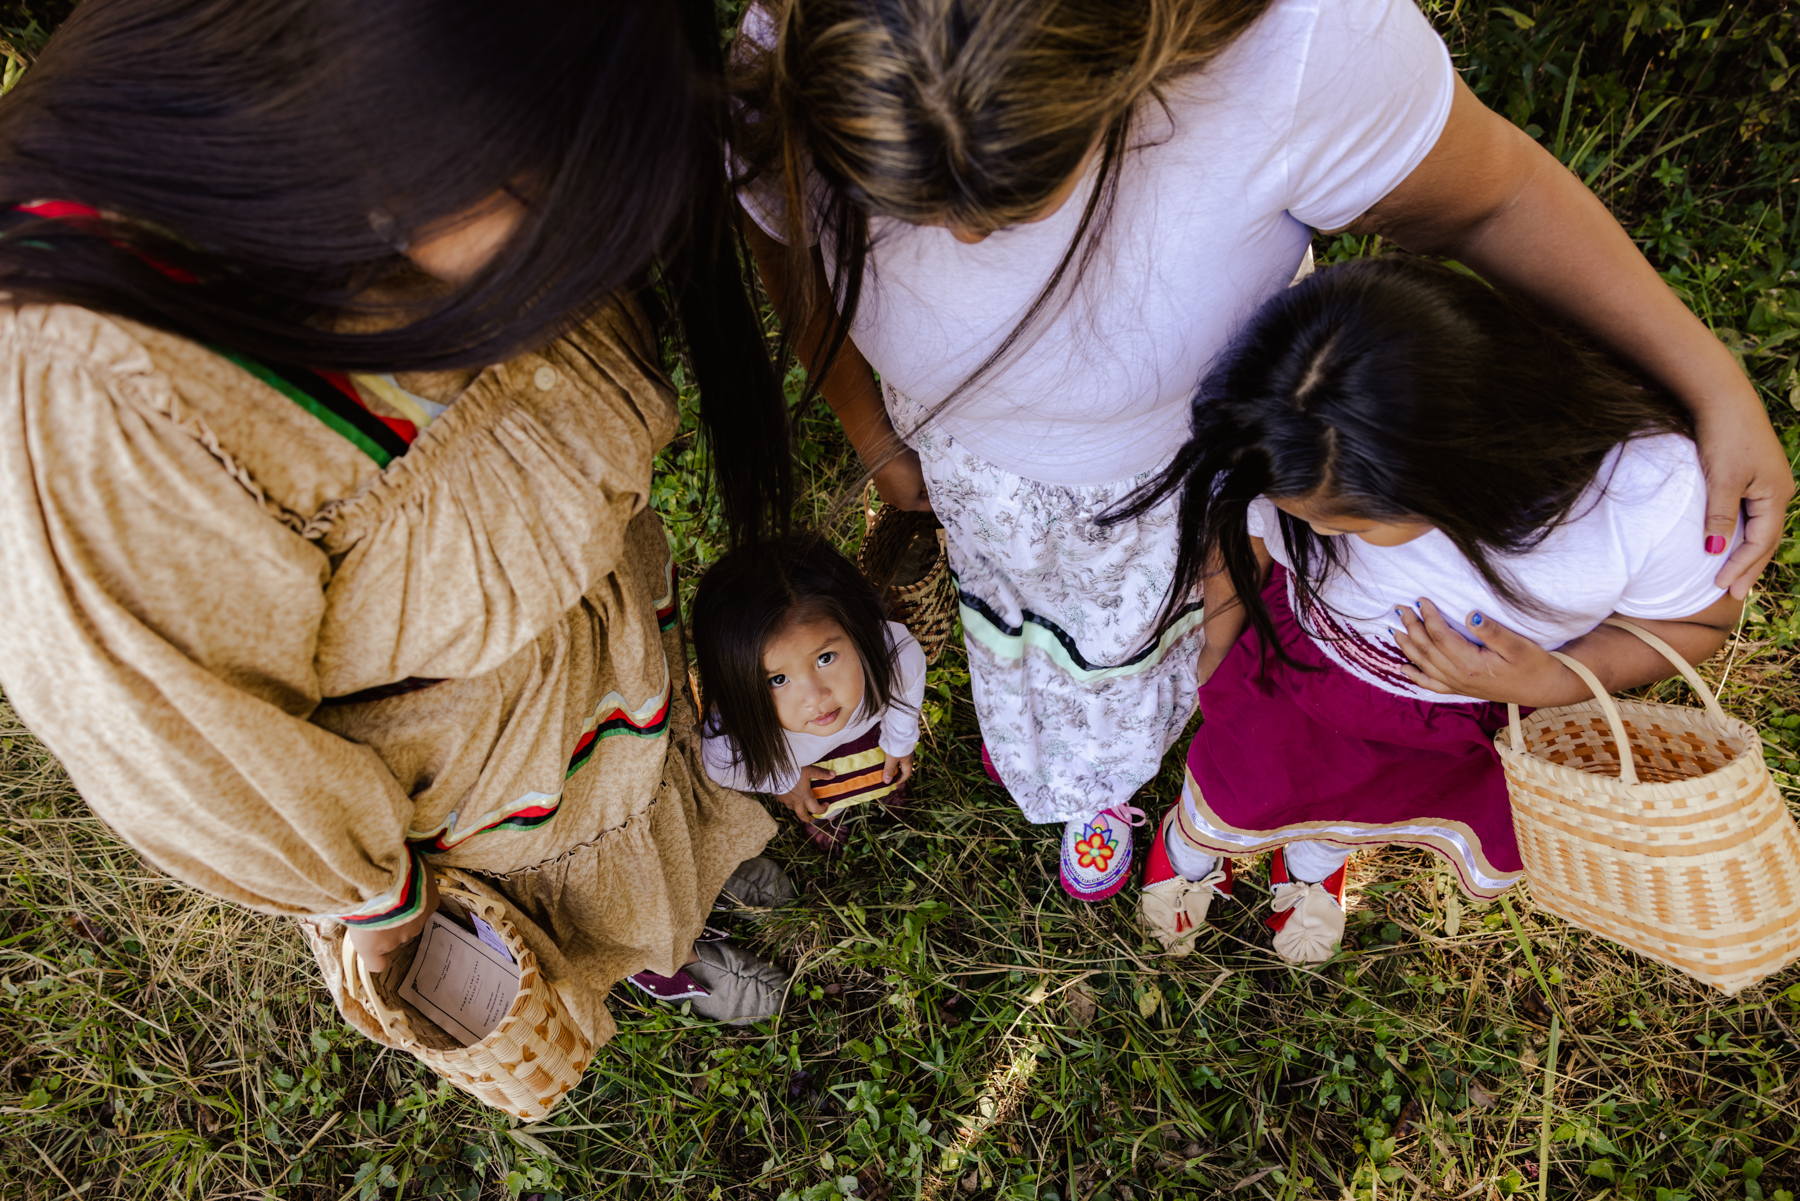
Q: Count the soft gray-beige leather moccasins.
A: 2